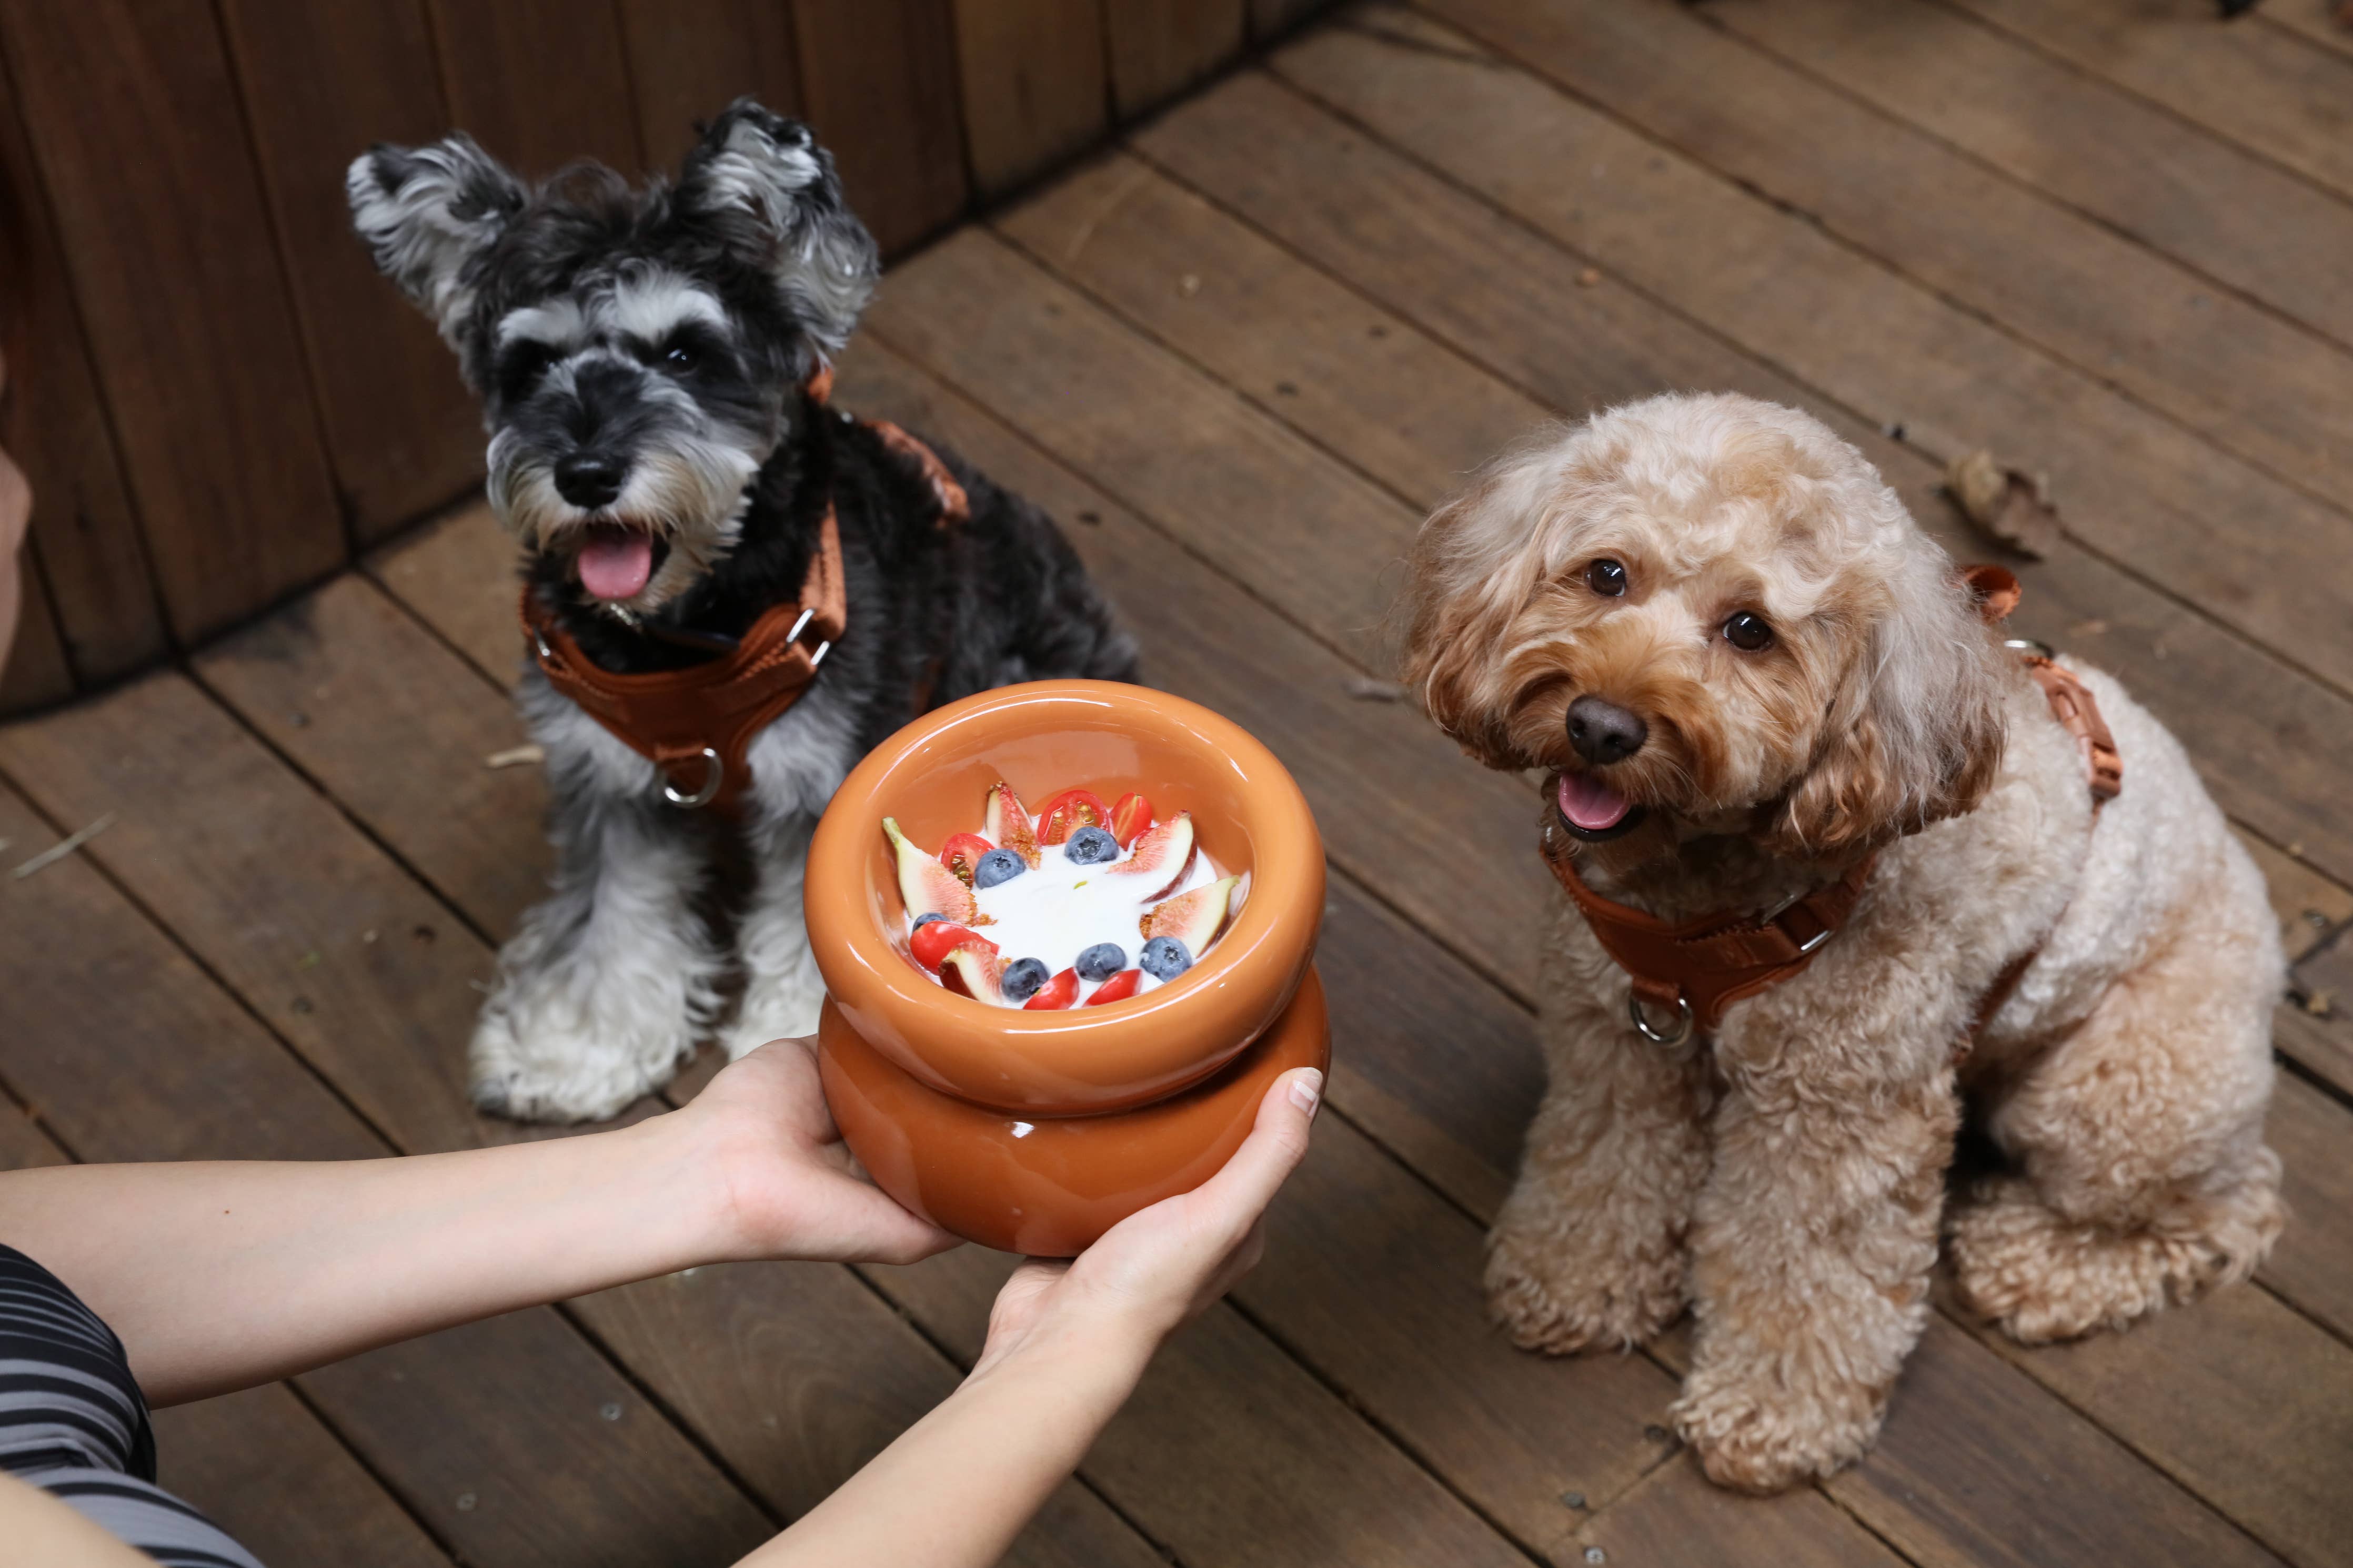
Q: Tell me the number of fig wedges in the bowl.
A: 5